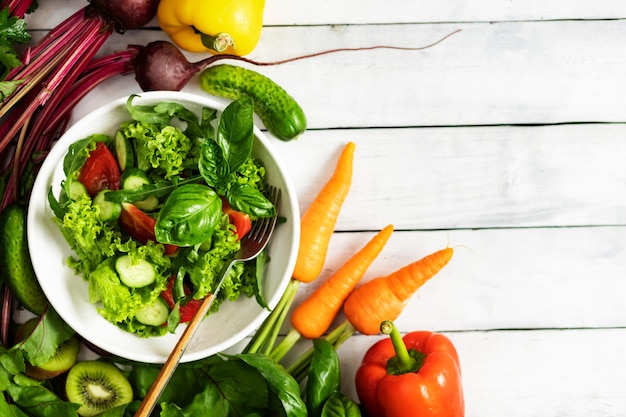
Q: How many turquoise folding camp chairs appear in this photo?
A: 0